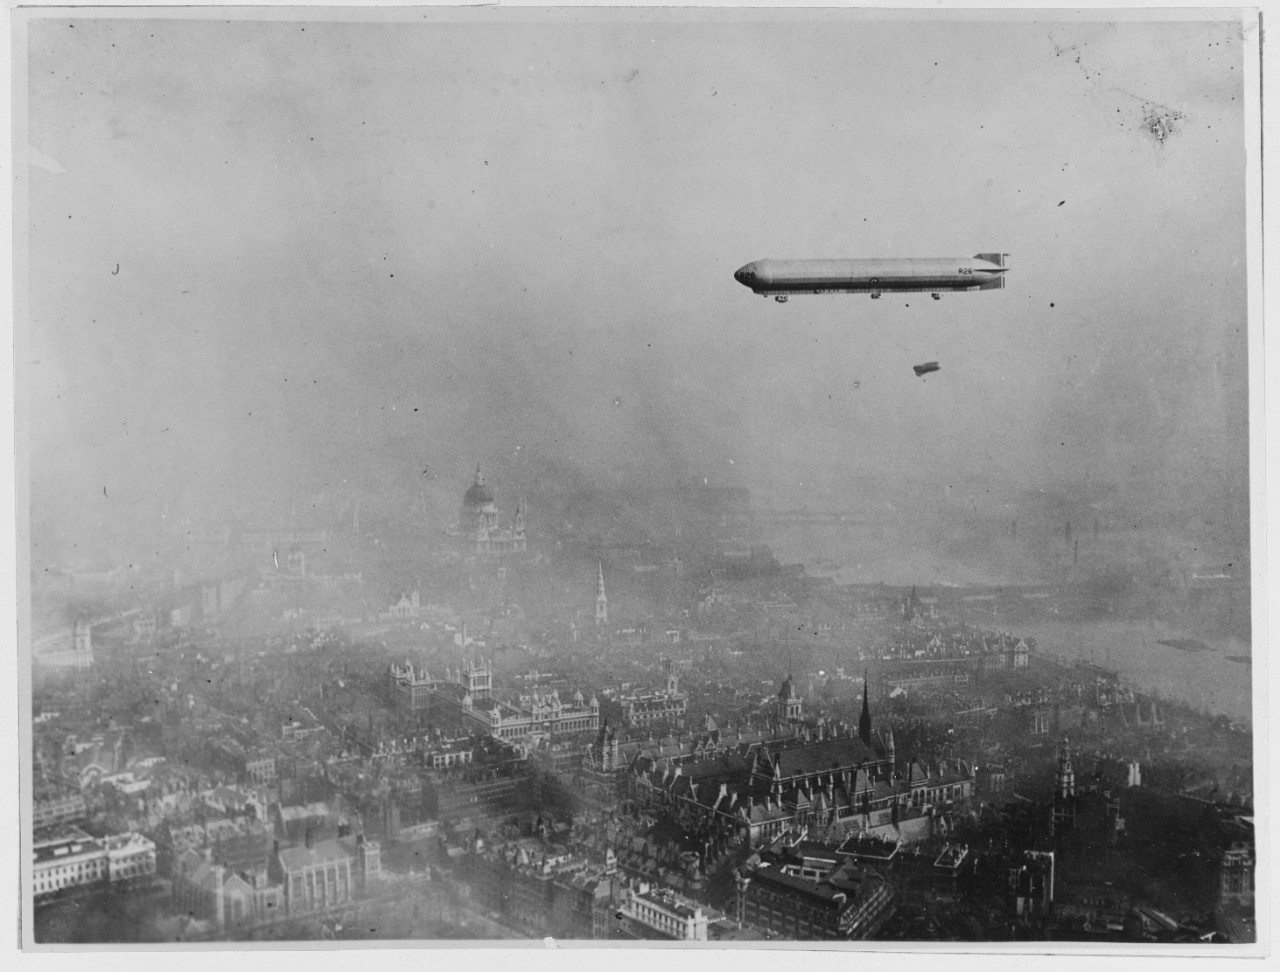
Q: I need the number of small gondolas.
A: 3